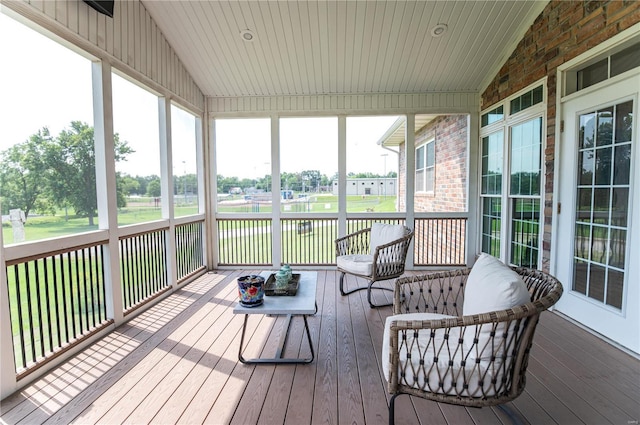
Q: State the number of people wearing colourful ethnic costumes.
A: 0